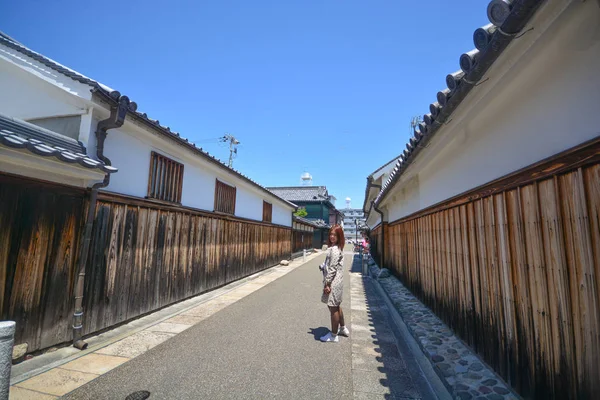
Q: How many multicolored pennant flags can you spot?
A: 0